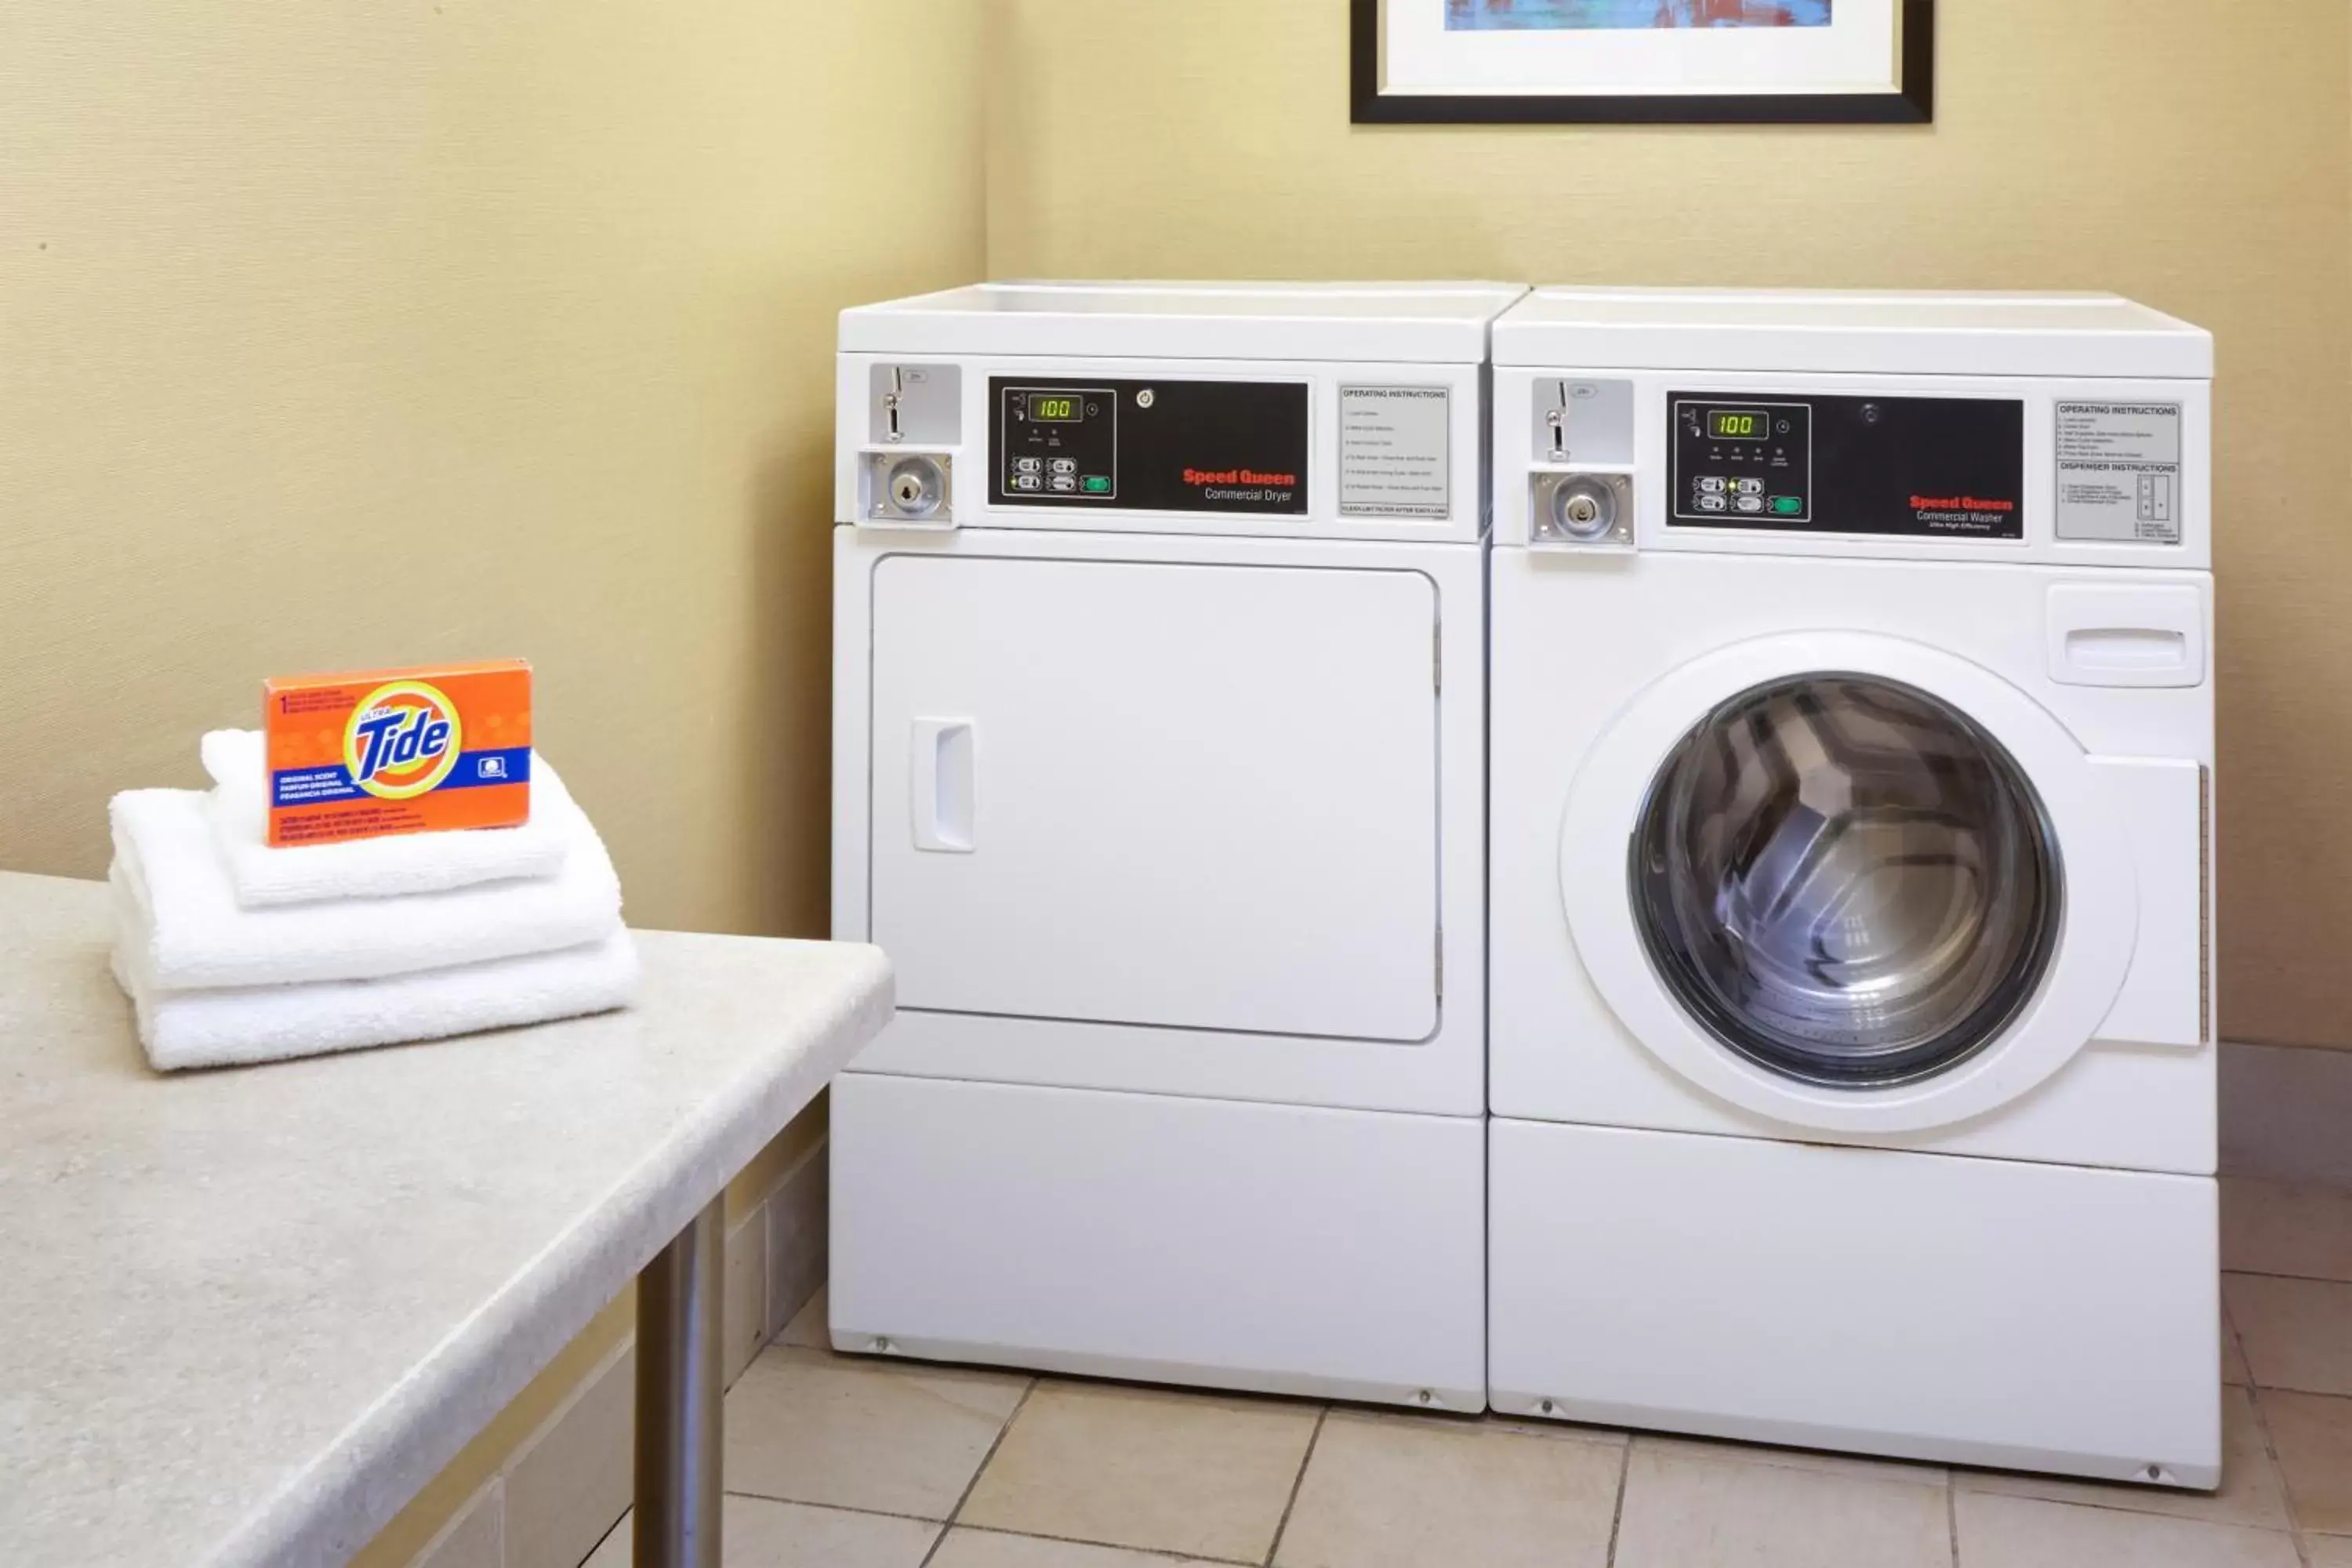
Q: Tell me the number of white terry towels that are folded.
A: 3